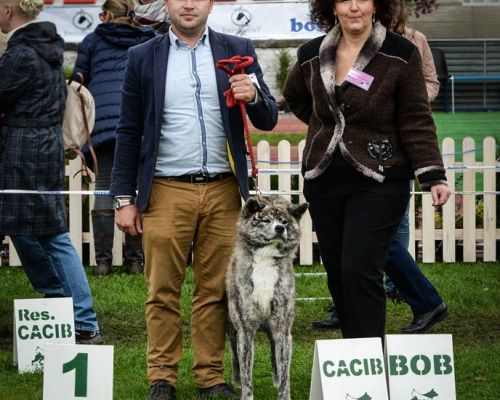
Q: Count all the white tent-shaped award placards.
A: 4